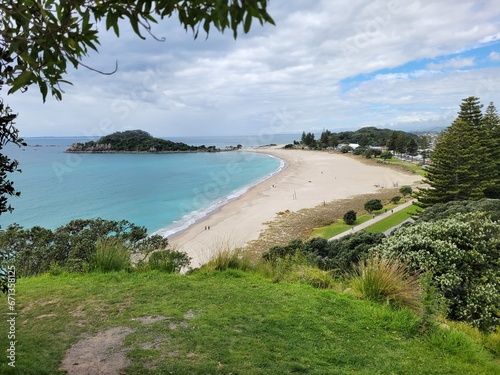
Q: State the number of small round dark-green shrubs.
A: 4